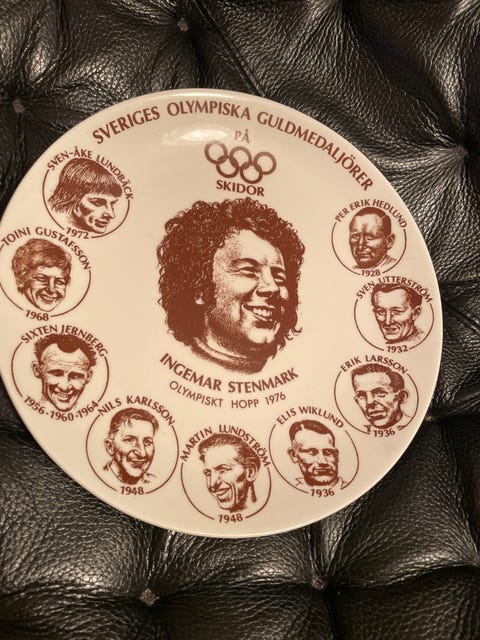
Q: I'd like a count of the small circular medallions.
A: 9